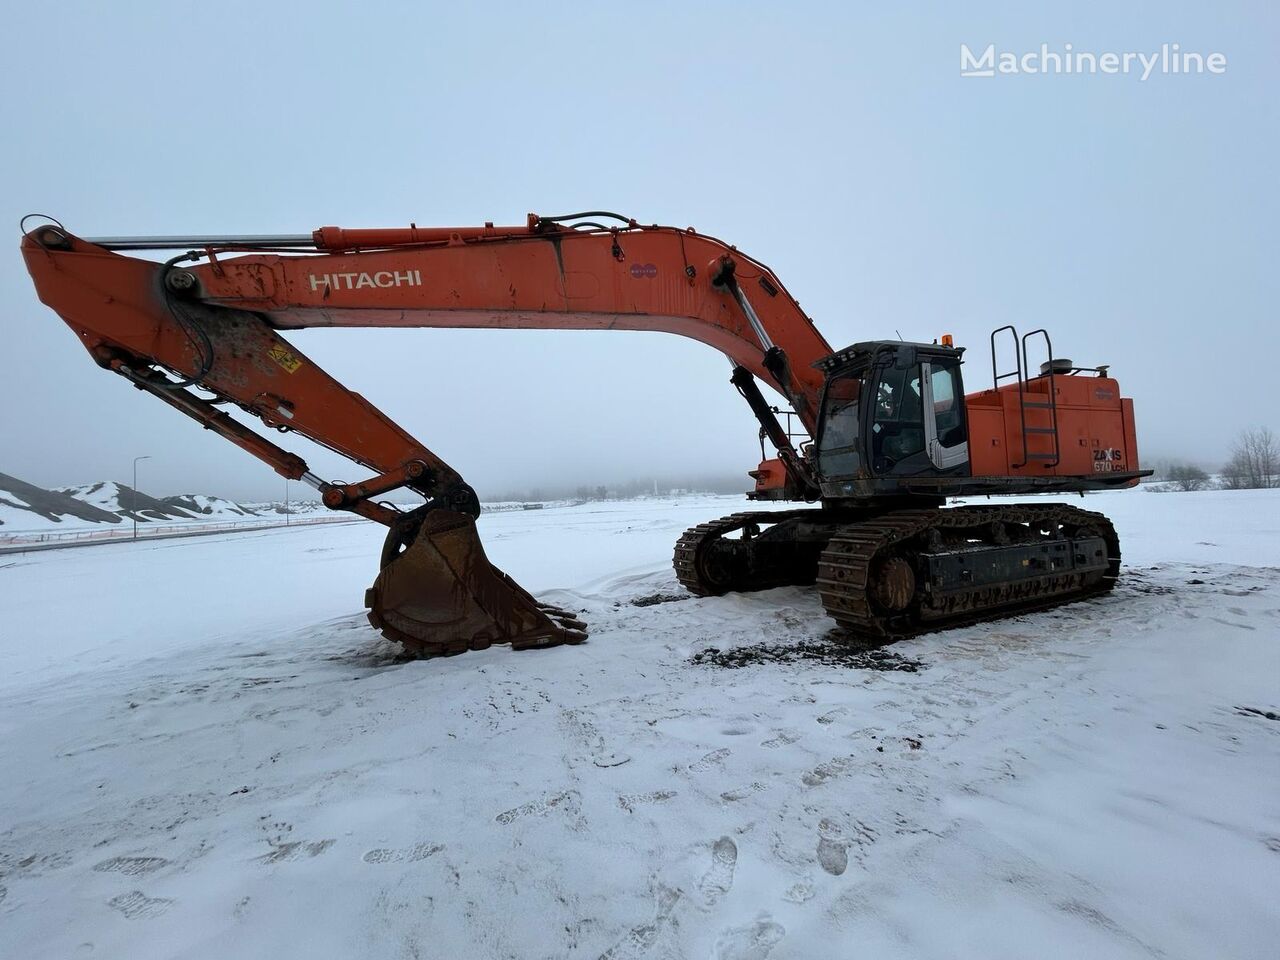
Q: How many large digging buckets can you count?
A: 1